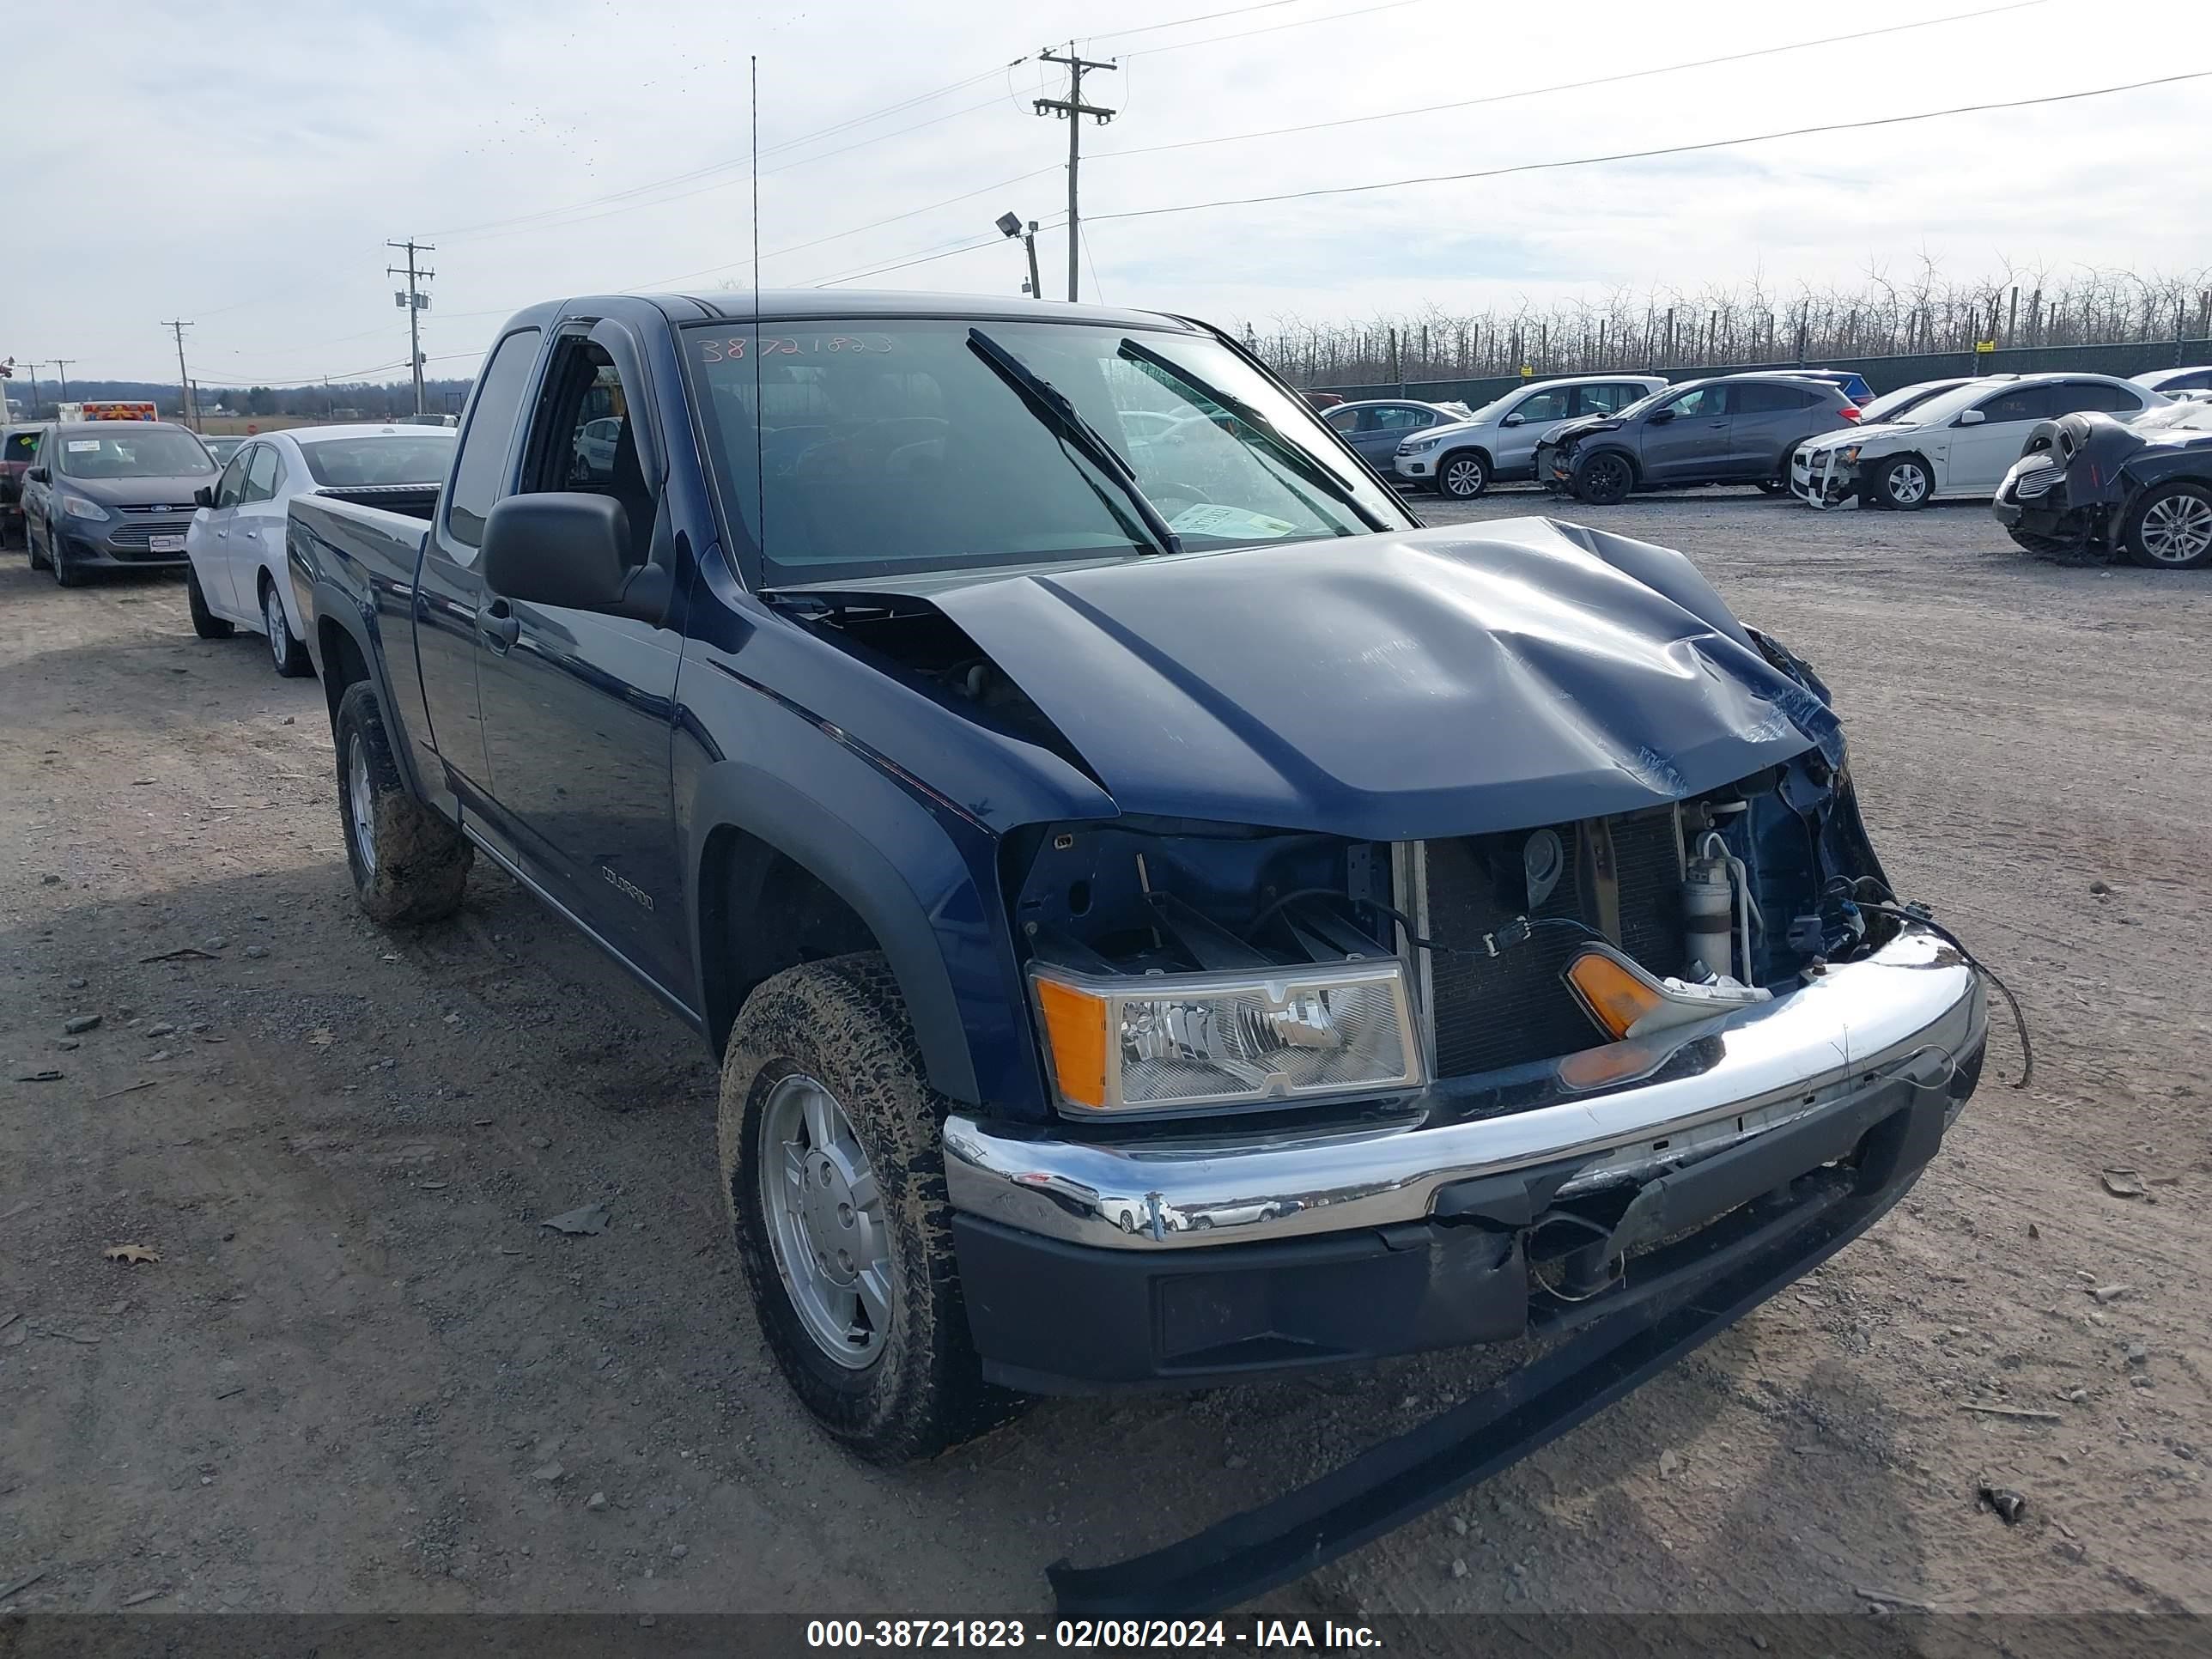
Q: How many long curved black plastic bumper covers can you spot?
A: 1